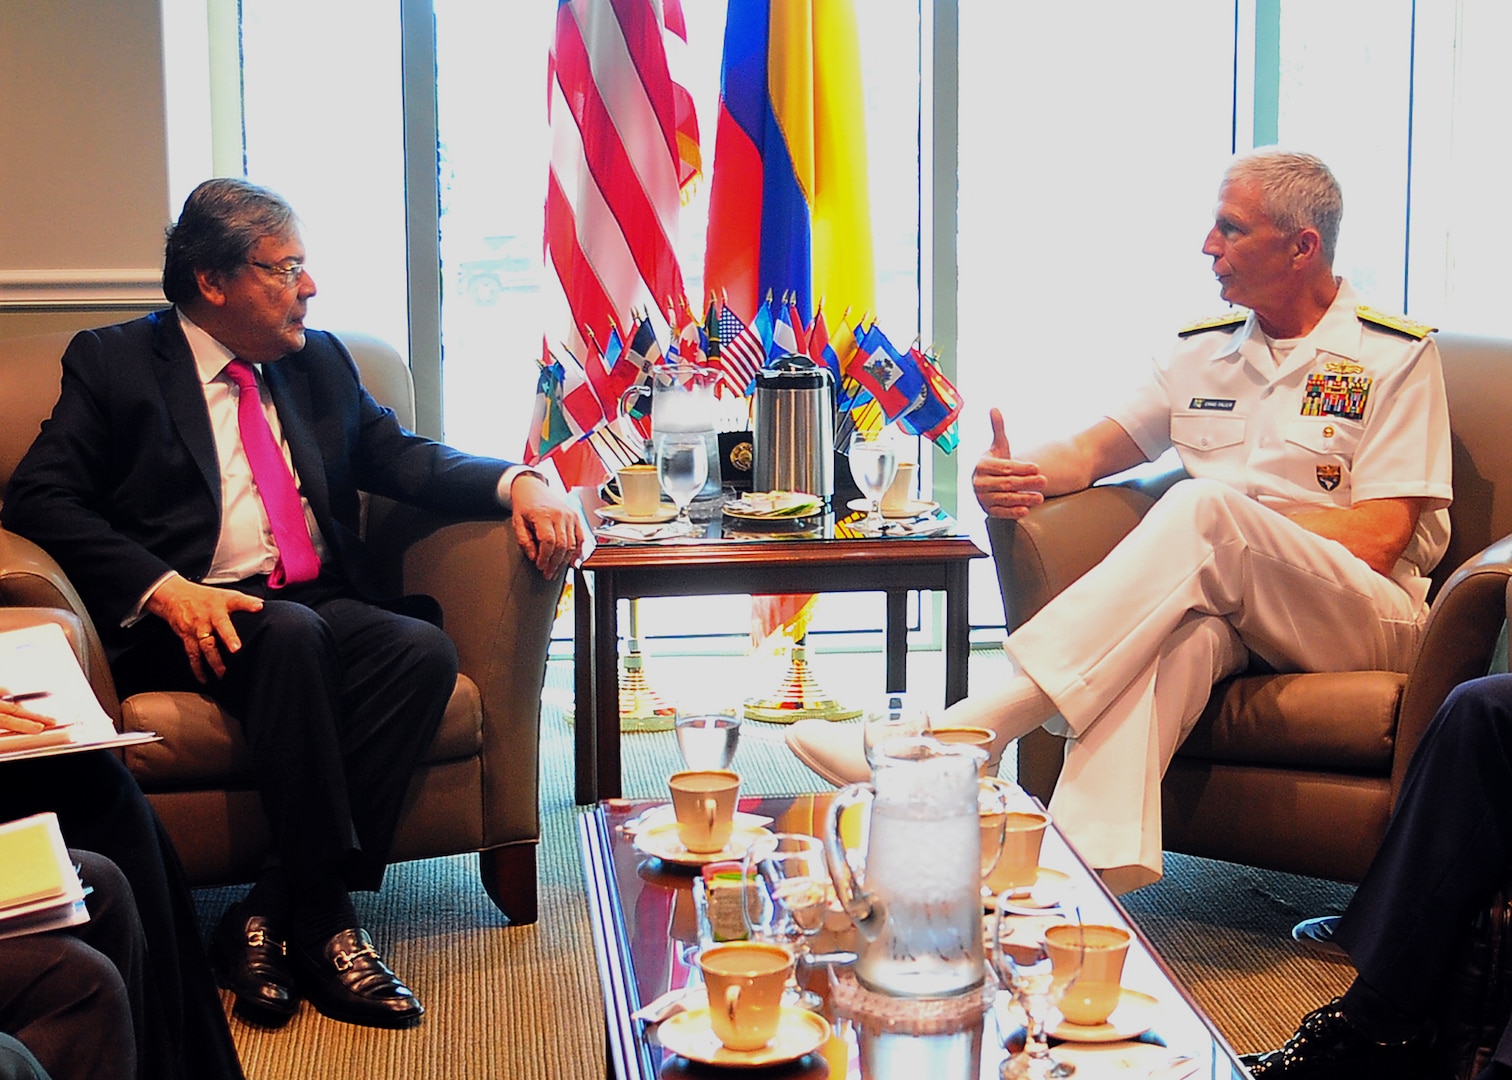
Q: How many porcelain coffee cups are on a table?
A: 7